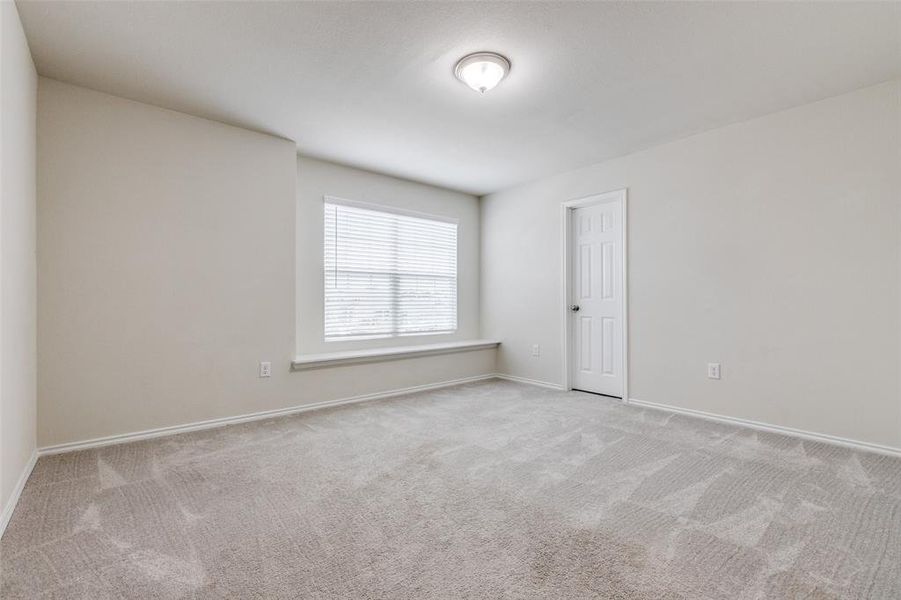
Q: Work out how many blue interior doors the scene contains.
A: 0